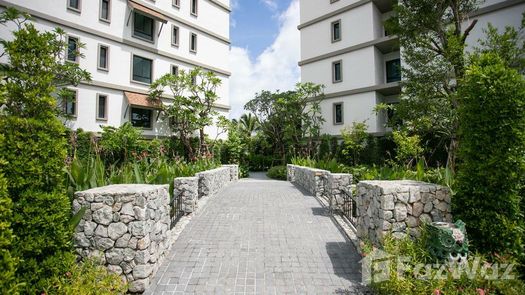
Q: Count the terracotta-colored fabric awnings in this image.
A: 2